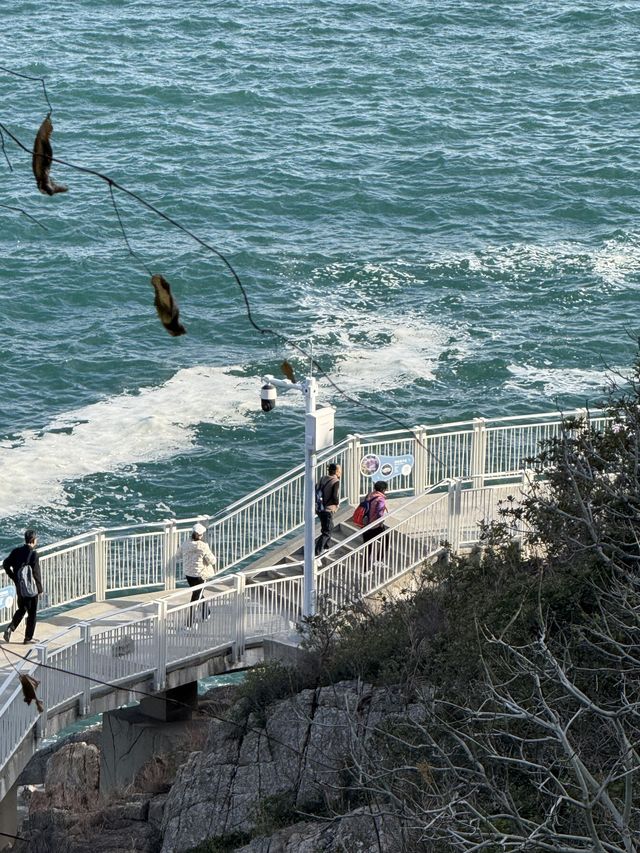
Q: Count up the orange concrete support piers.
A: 0